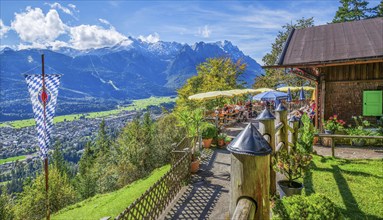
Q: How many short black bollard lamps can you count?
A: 0